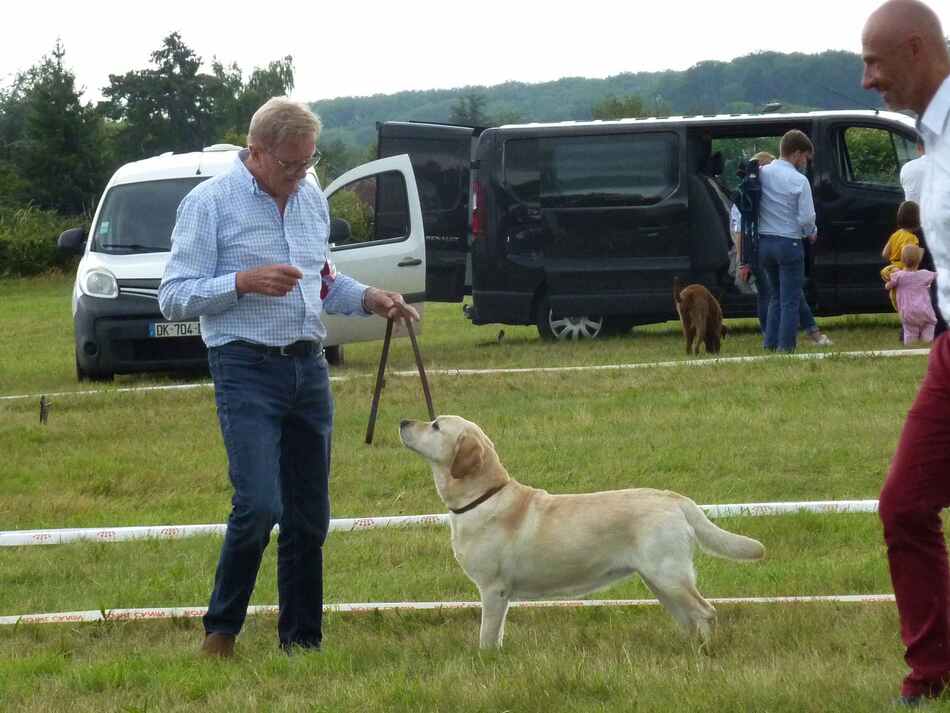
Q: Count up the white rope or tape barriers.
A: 3